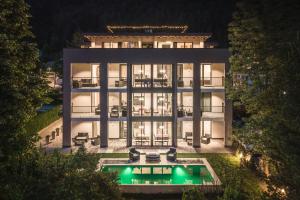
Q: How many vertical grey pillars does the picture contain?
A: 6